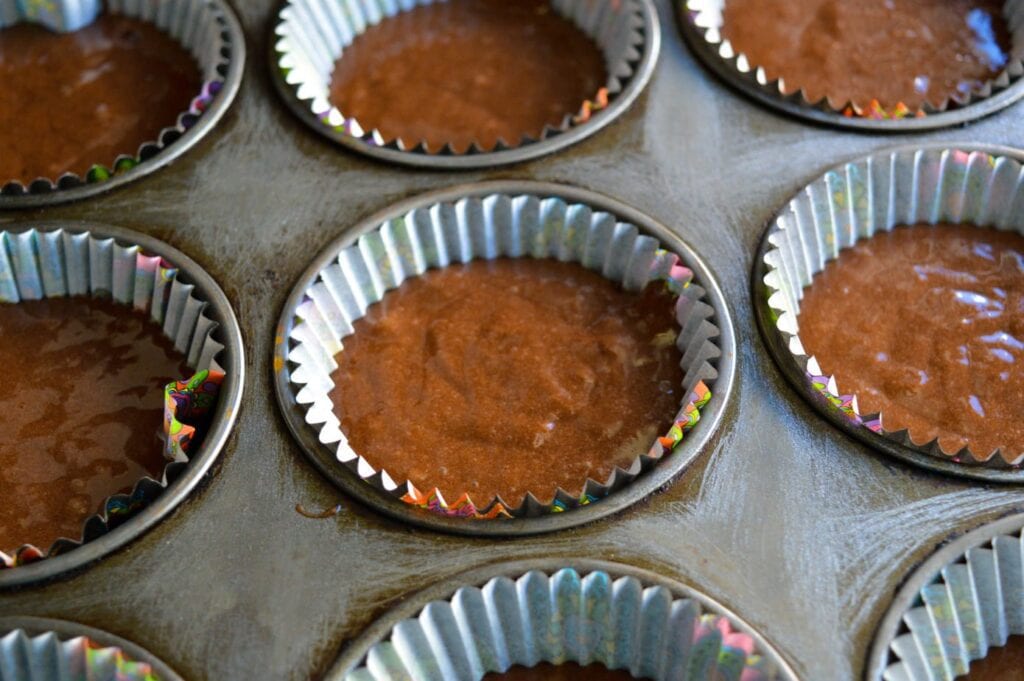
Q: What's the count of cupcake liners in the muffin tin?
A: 9